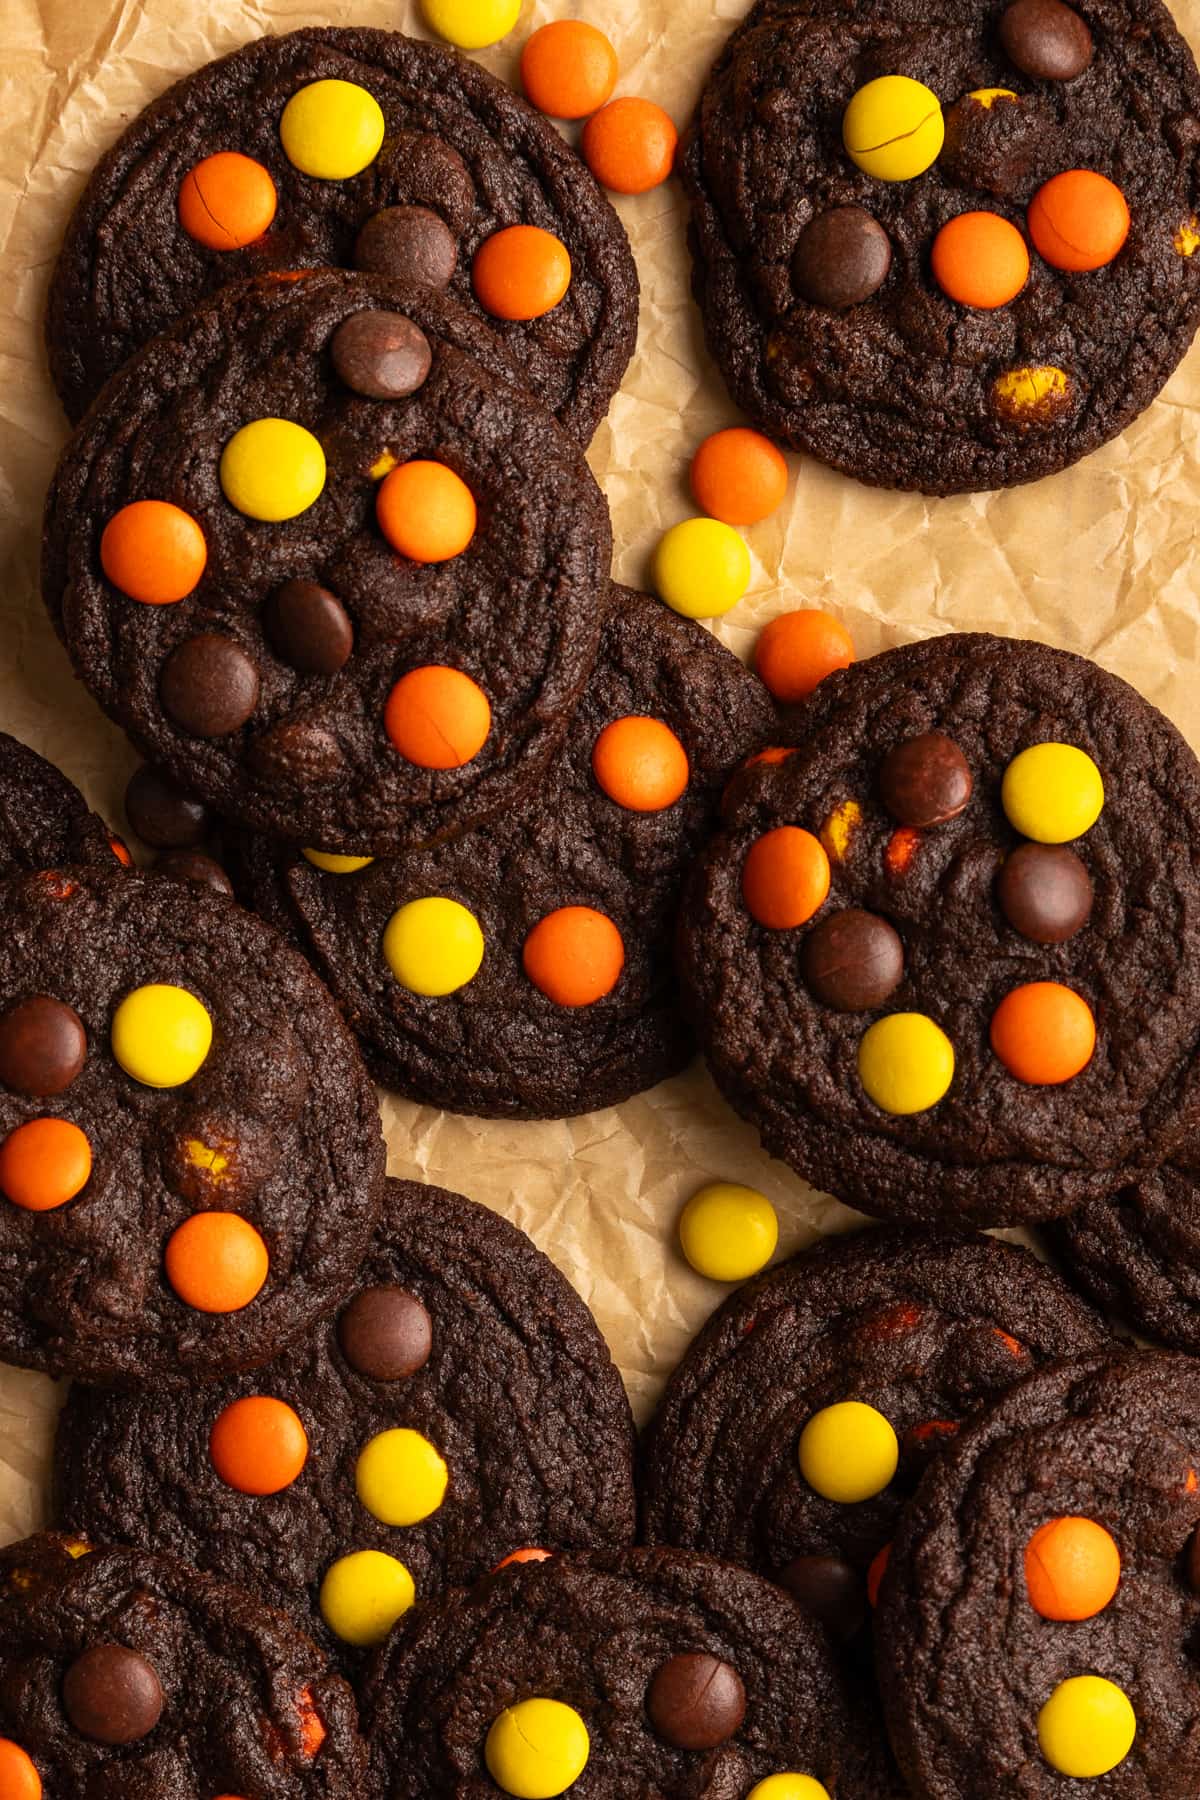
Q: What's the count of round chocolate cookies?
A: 13